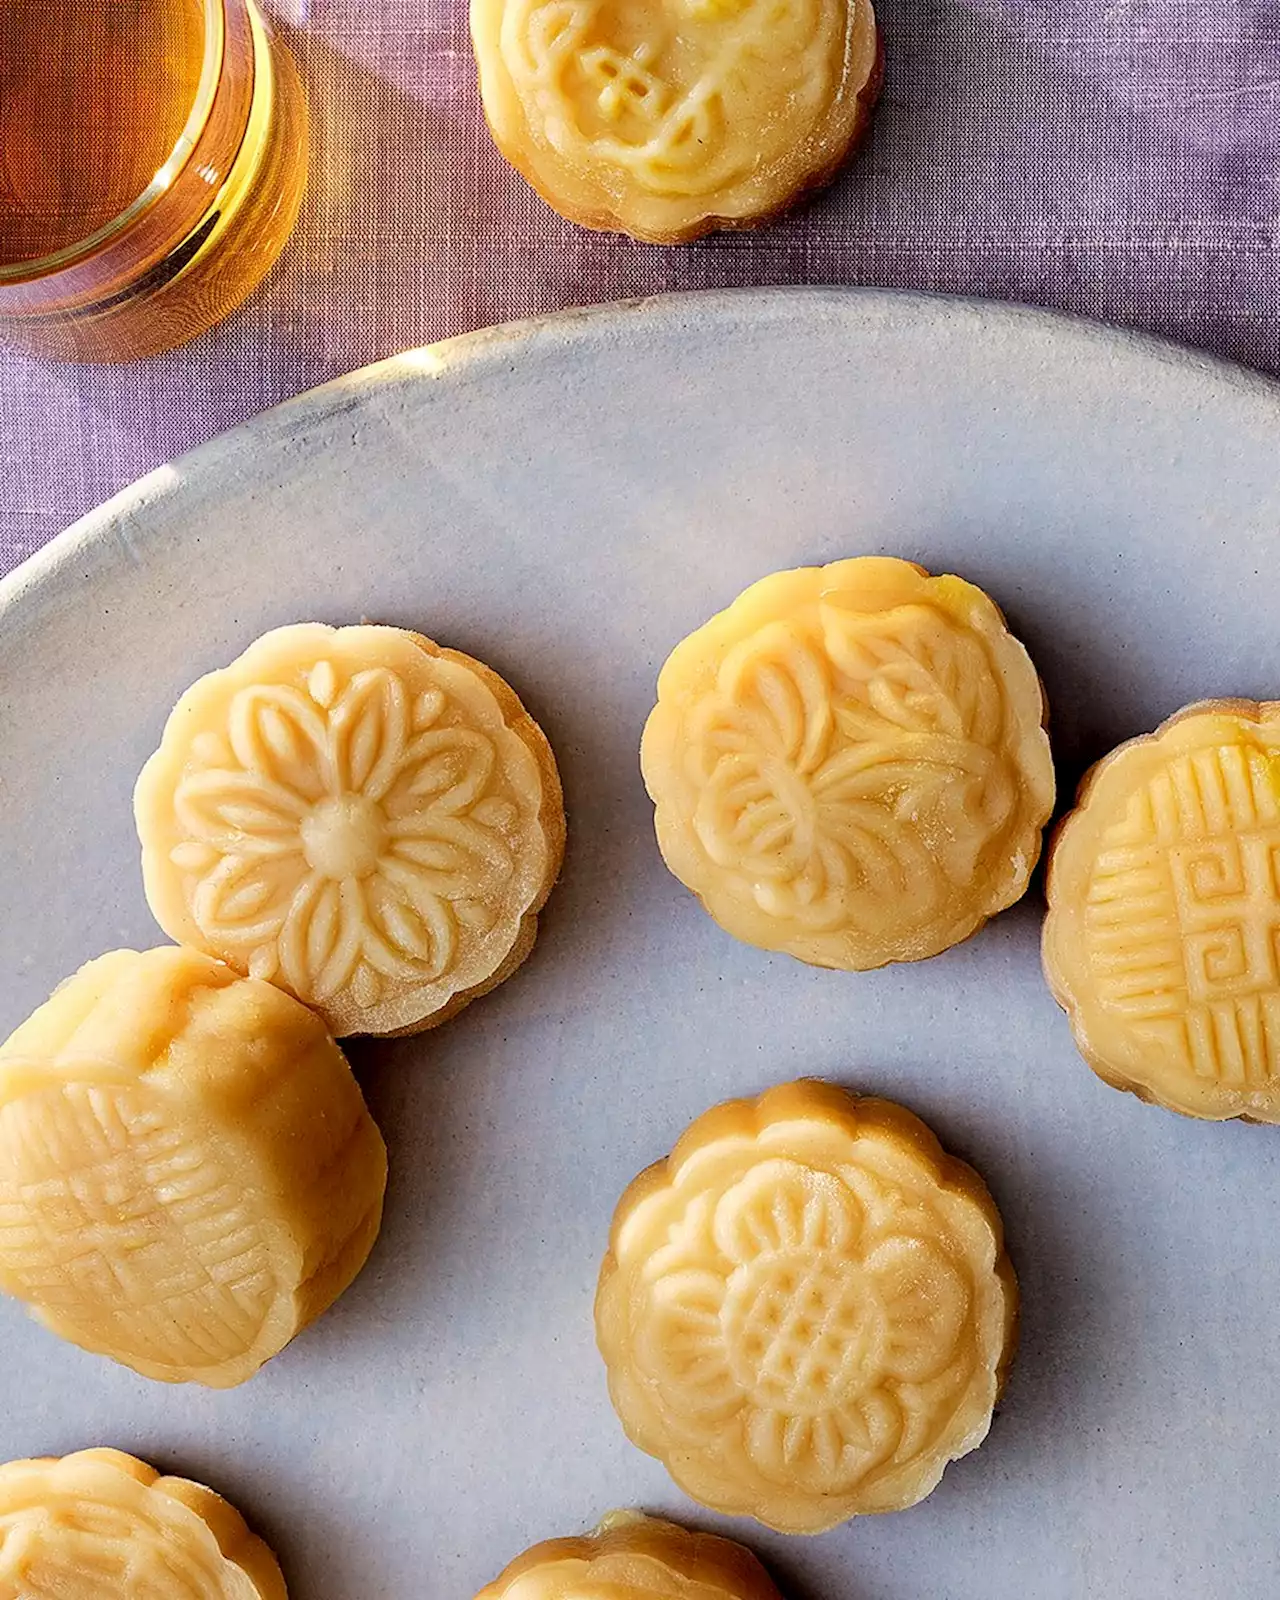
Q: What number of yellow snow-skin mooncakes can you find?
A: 8